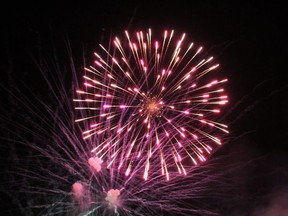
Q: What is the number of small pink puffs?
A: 3